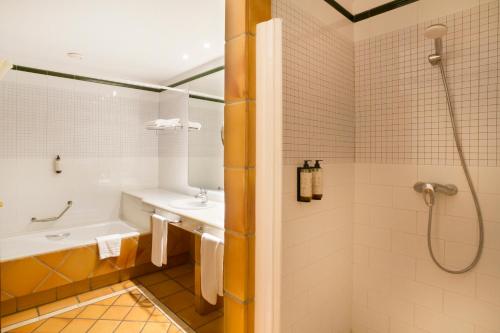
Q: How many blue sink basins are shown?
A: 0